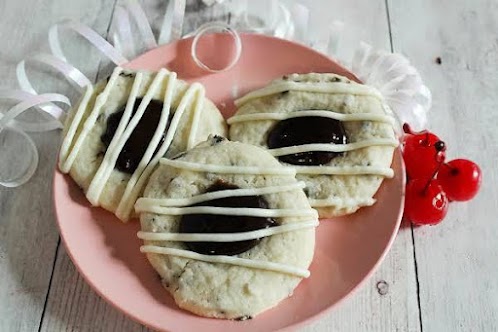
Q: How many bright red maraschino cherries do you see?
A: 3